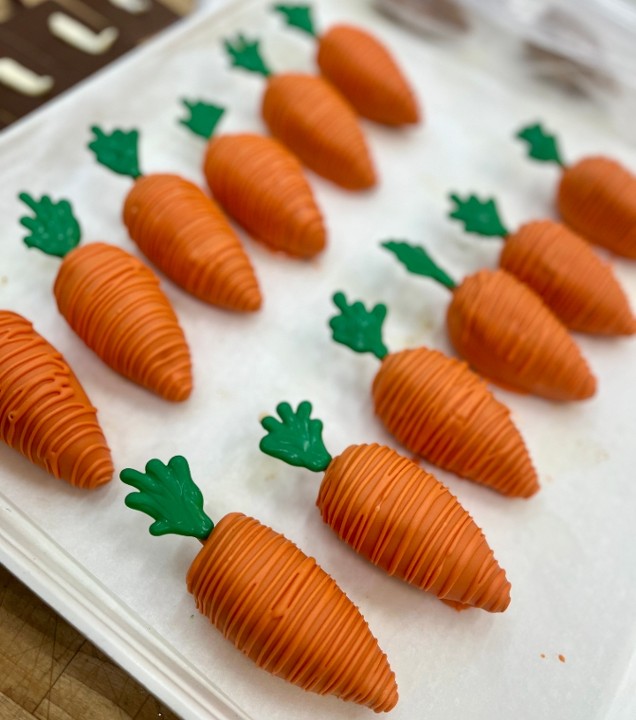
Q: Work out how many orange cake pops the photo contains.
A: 12